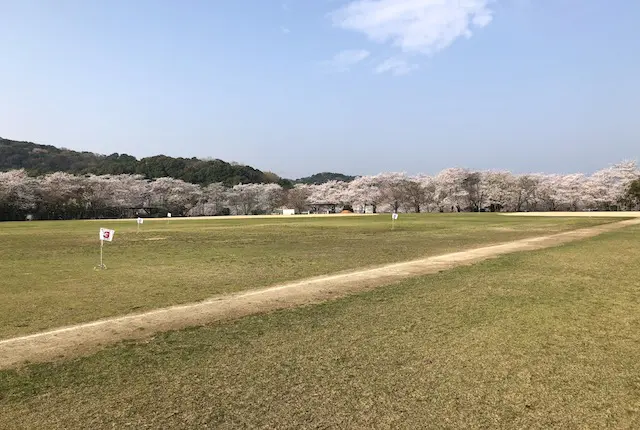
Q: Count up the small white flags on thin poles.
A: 4